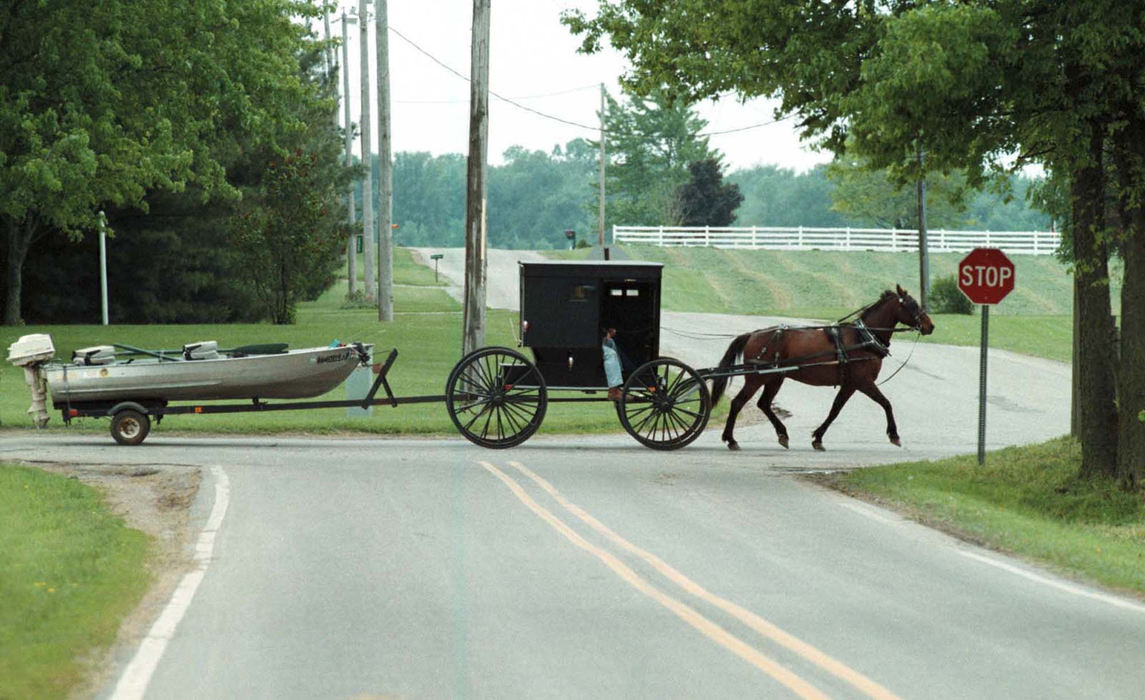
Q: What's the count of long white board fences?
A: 1